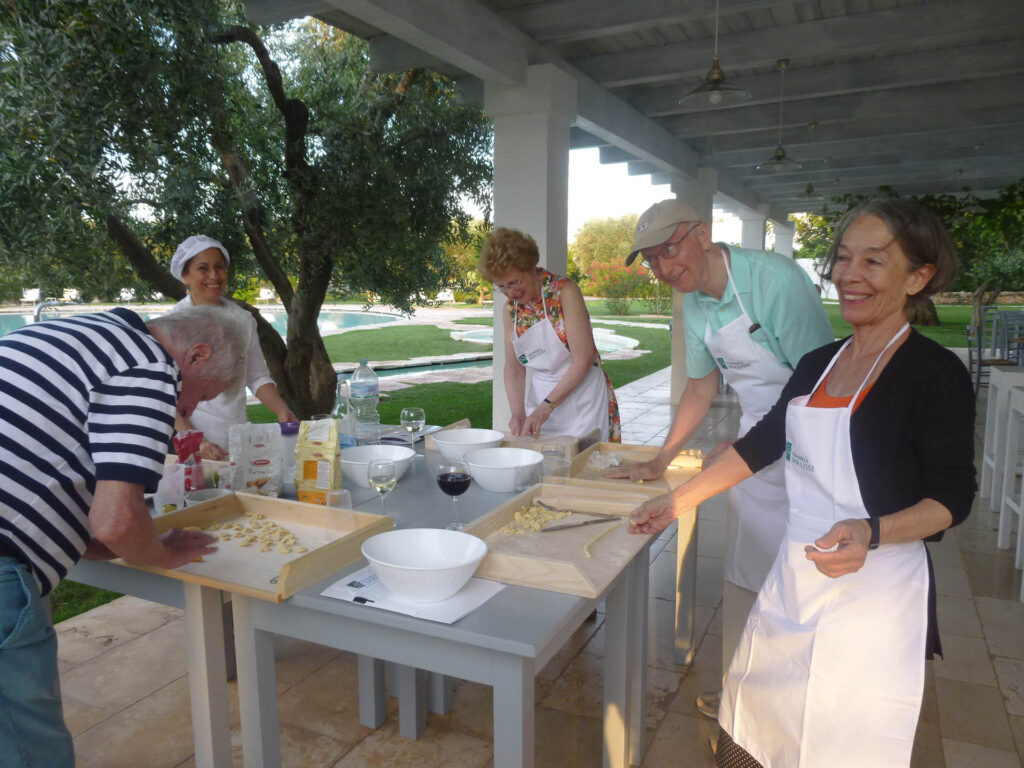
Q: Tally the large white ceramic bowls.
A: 4